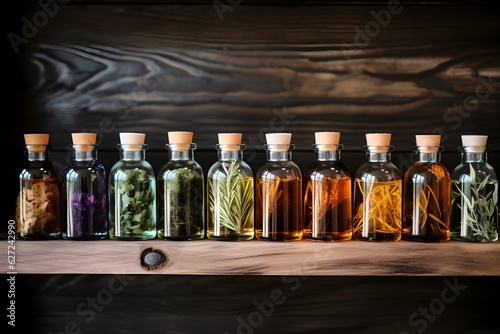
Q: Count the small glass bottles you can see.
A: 10